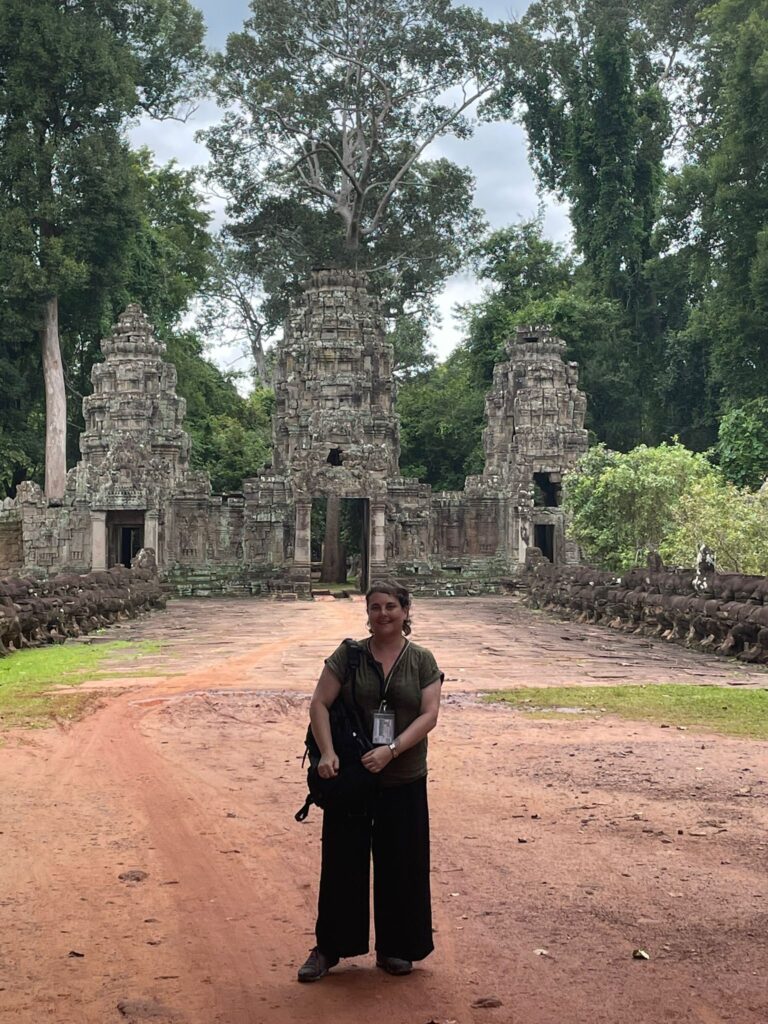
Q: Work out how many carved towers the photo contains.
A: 3